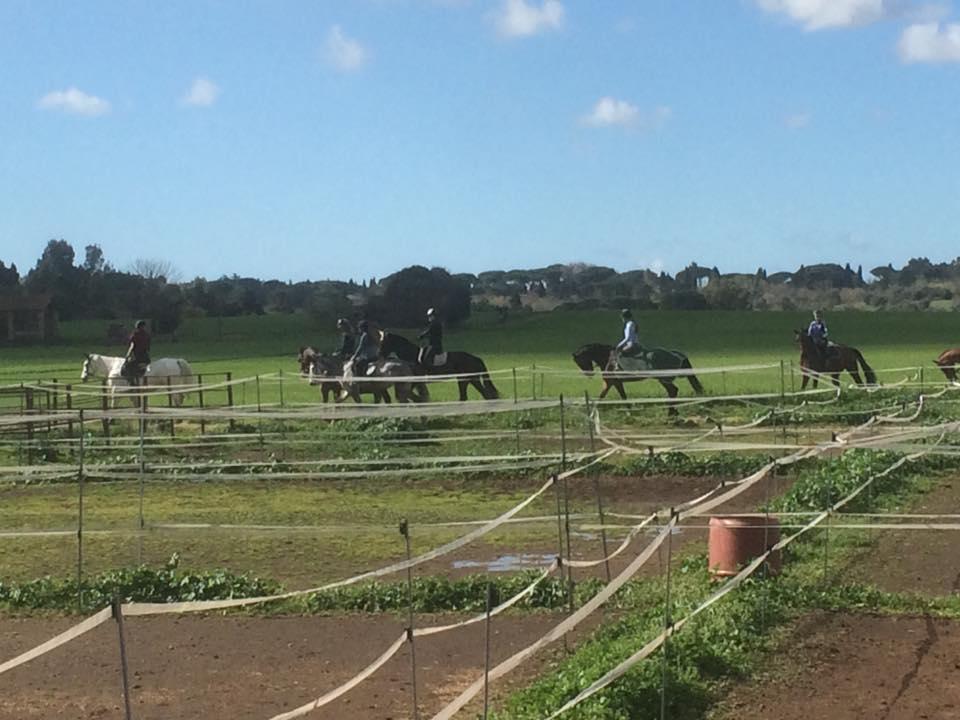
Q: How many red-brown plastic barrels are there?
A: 1